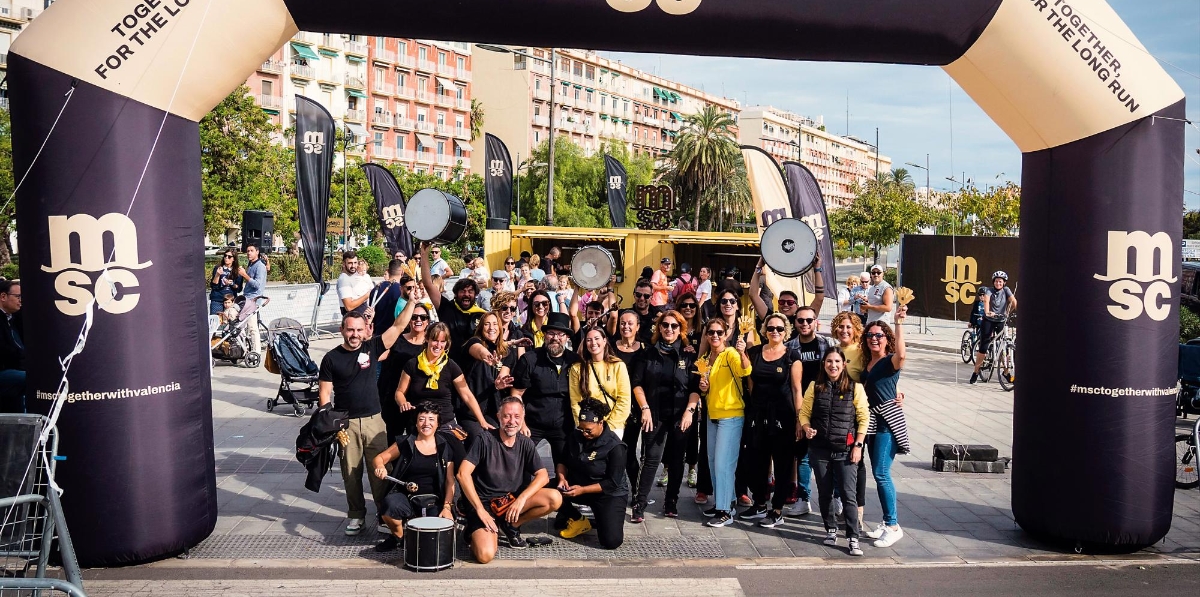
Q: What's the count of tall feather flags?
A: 6